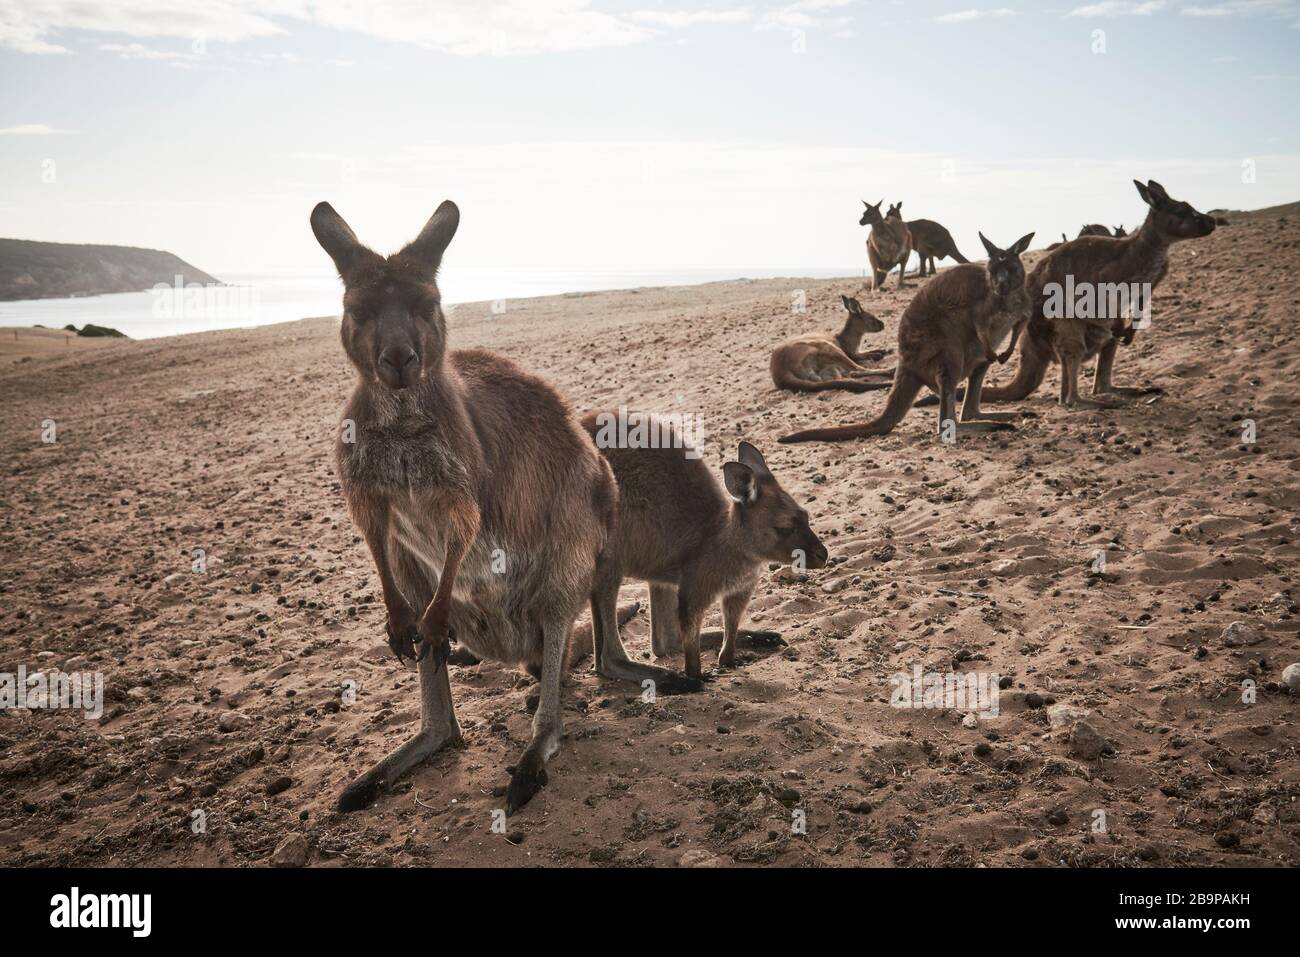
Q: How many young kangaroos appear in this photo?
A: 1